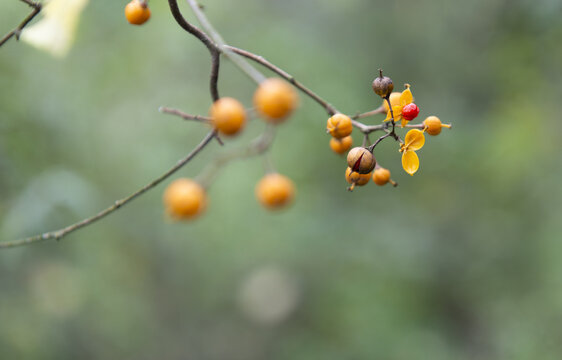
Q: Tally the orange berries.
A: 11